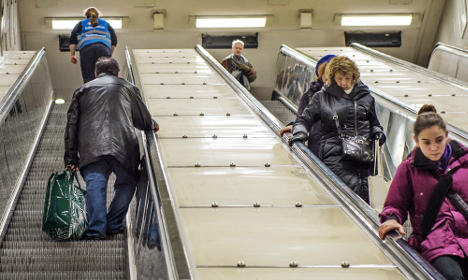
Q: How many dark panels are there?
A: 3